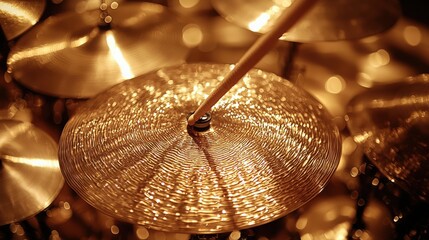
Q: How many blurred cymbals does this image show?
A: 5